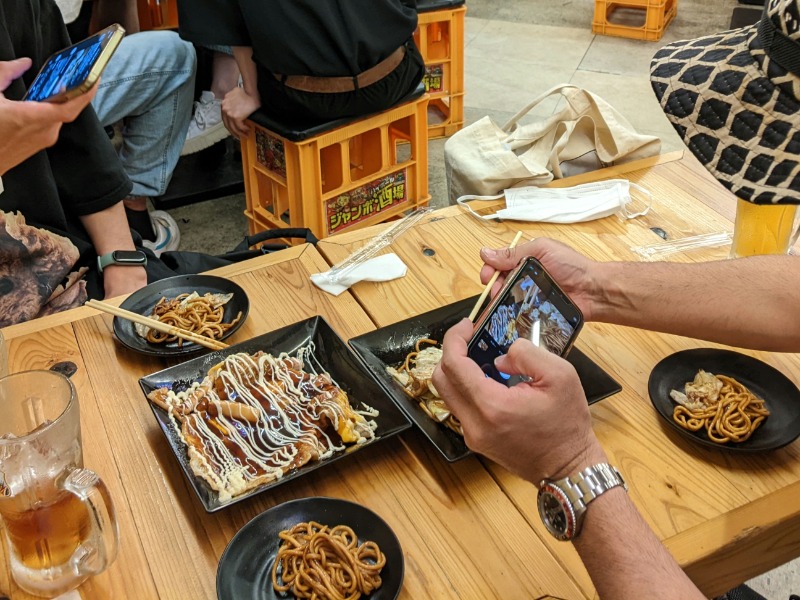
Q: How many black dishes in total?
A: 5